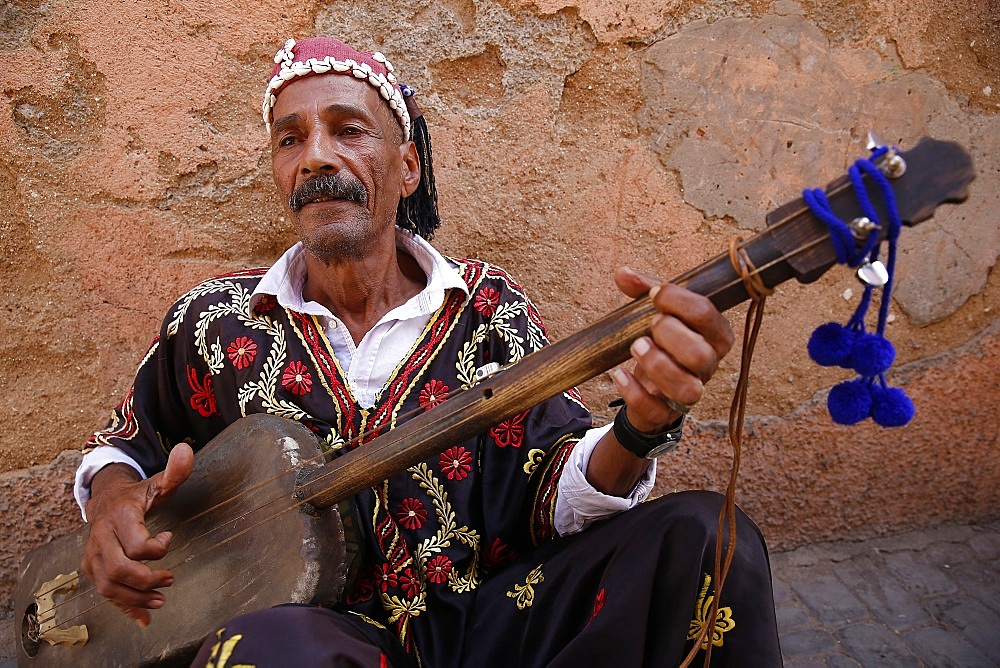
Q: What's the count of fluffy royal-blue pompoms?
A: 4